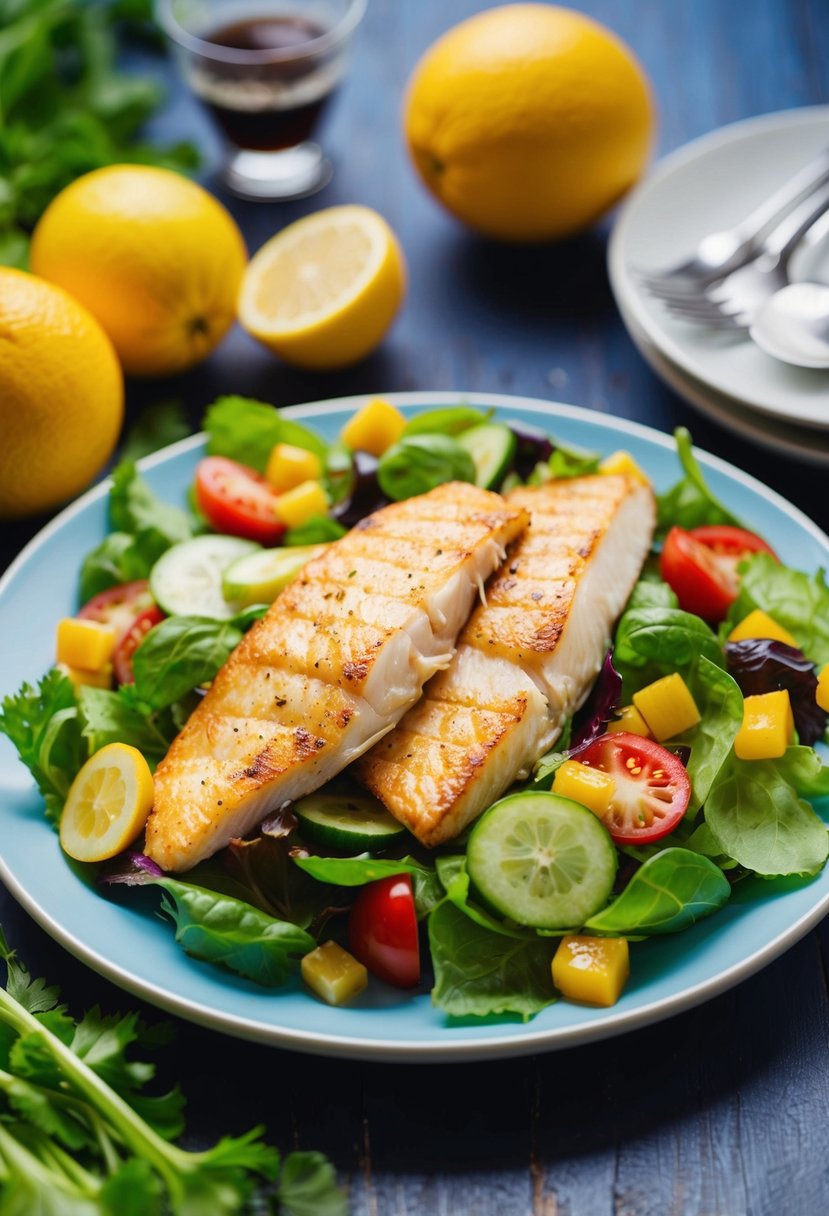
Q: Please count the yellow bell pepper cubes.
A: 14